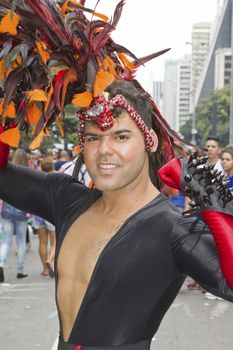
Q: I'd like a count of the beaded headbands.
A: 1